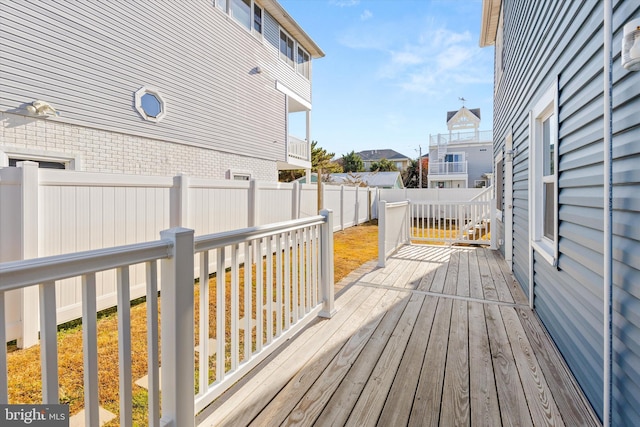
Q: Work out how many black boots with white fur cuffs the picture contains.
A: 0